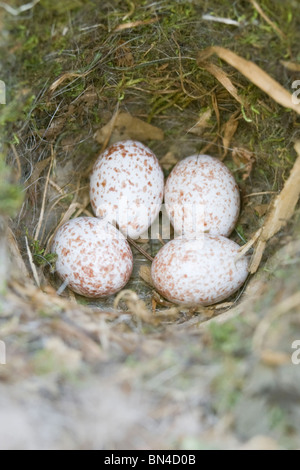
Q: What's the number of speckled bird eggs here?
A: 4